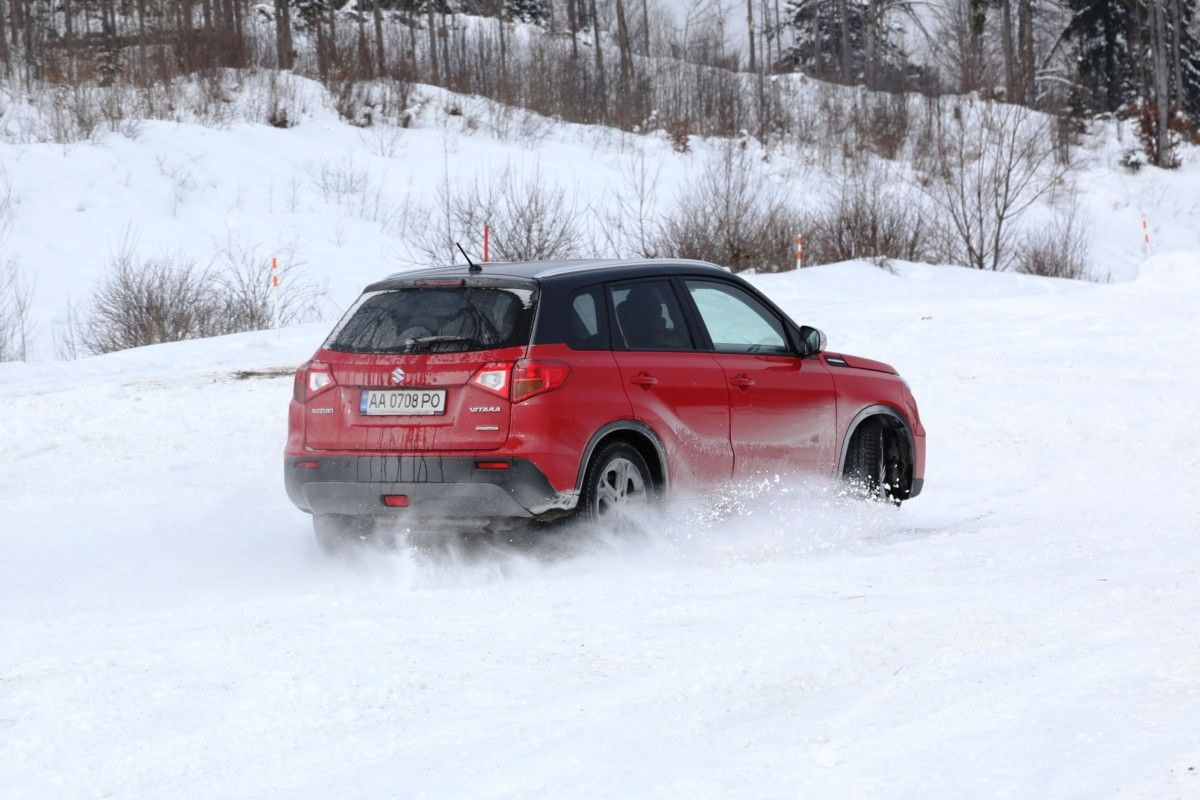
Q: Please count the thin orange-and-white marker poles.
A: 3